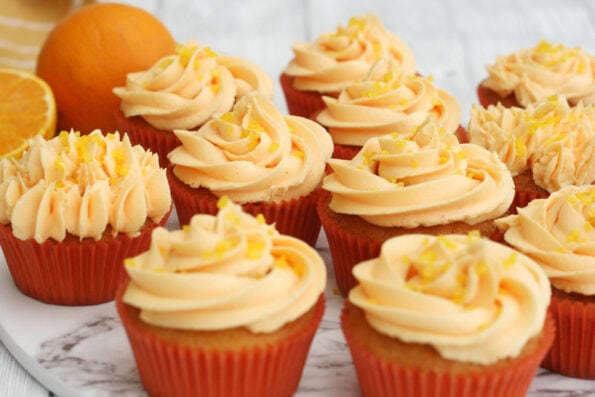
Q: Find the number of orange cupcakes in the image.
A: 11